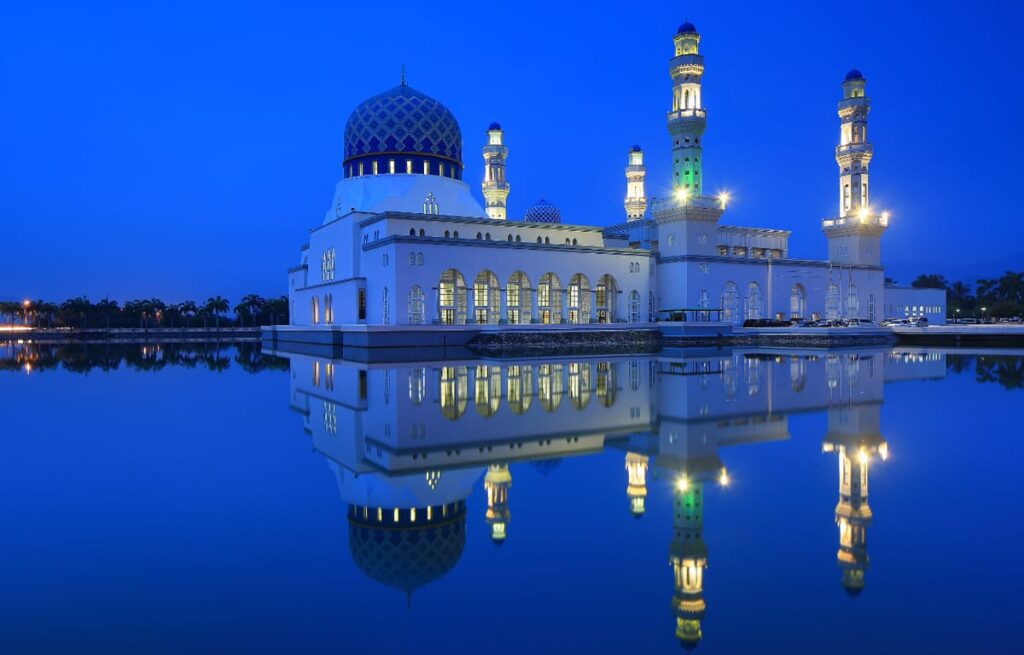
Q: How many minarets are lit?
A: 4